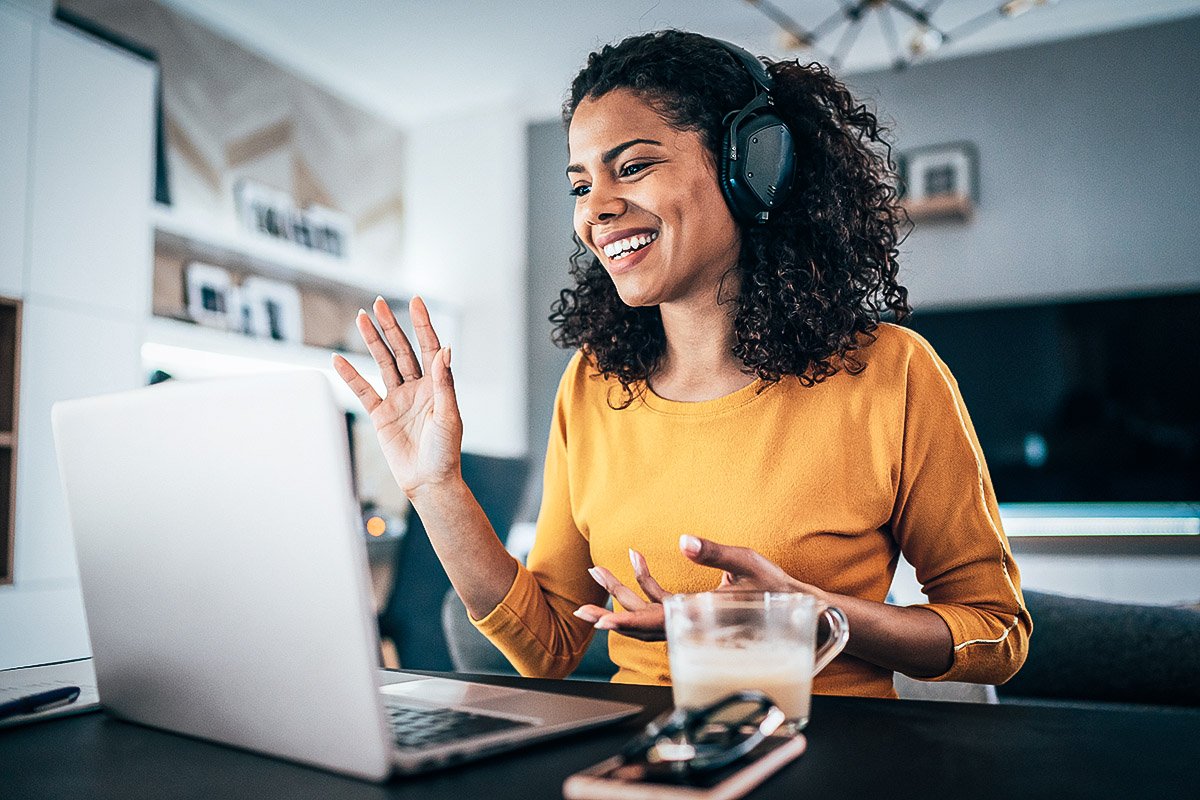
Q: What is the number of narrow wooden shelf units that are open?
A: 1